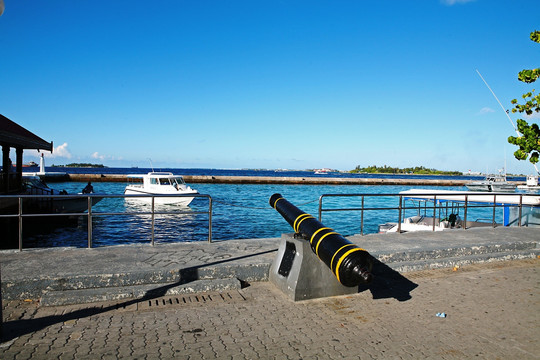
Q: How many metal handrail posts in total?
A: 11